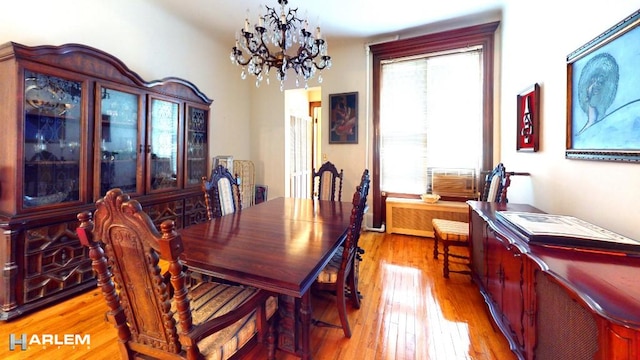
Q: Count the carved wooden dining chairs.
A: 5